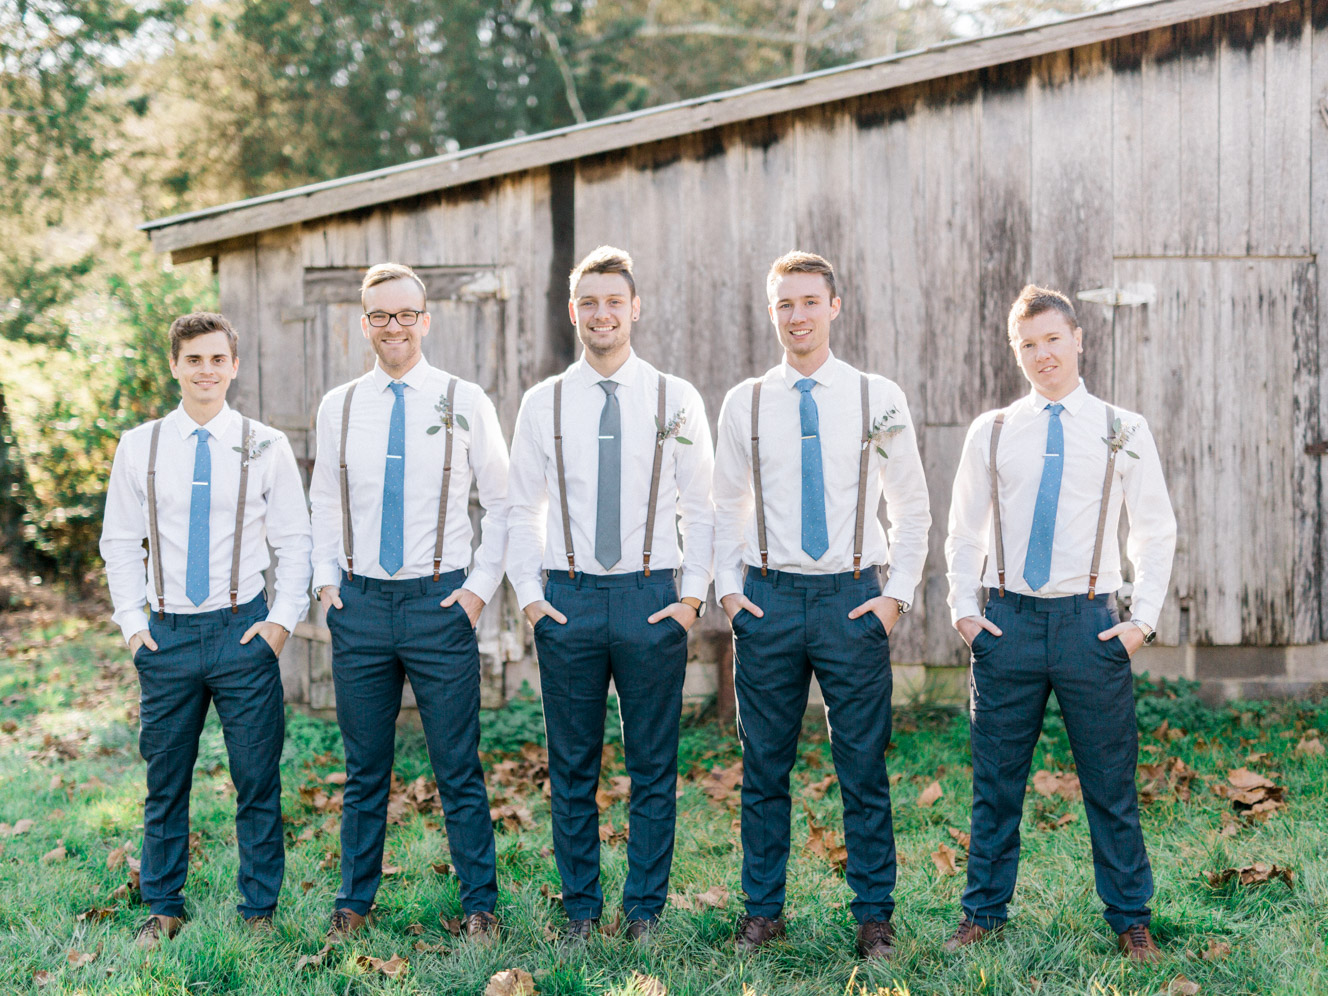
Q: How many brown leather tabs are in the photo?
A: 10